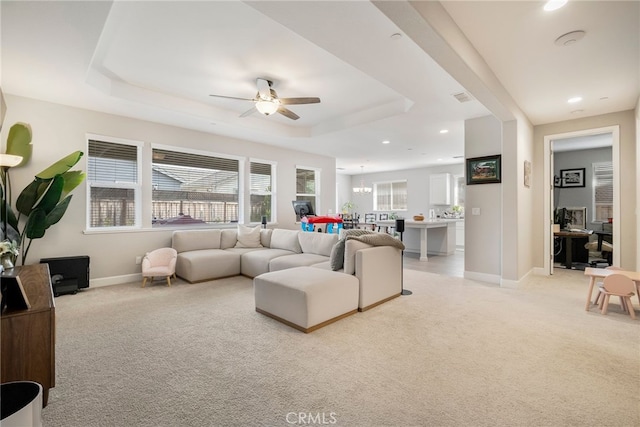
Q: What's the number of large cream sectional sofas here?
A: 1